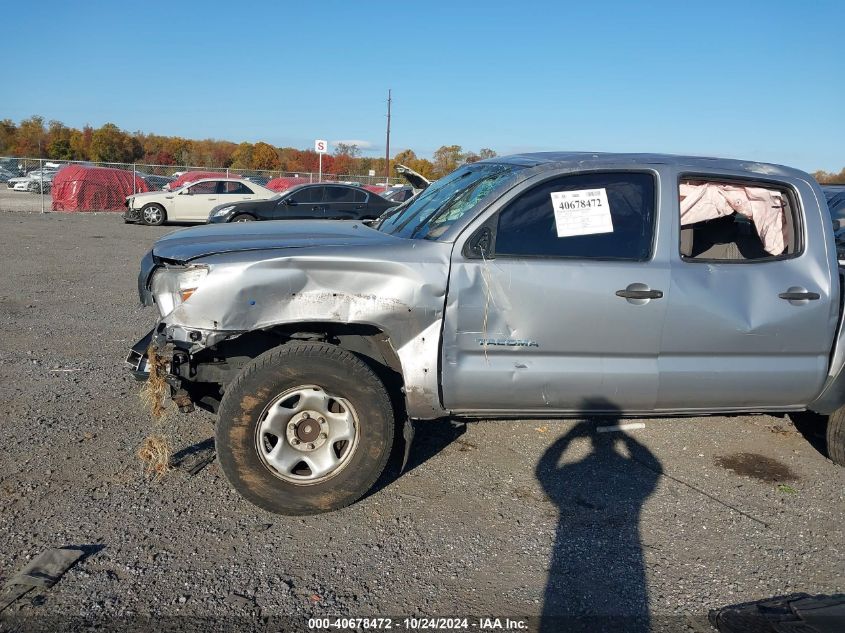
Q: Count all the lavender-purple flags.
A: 0